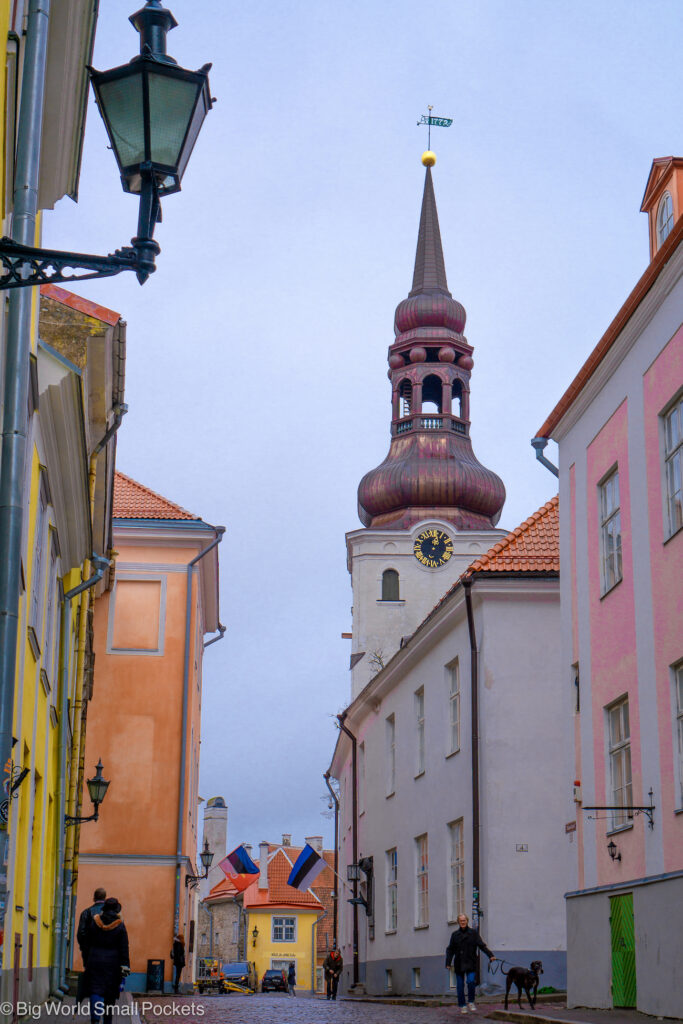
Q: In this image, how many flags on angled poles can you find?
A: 2